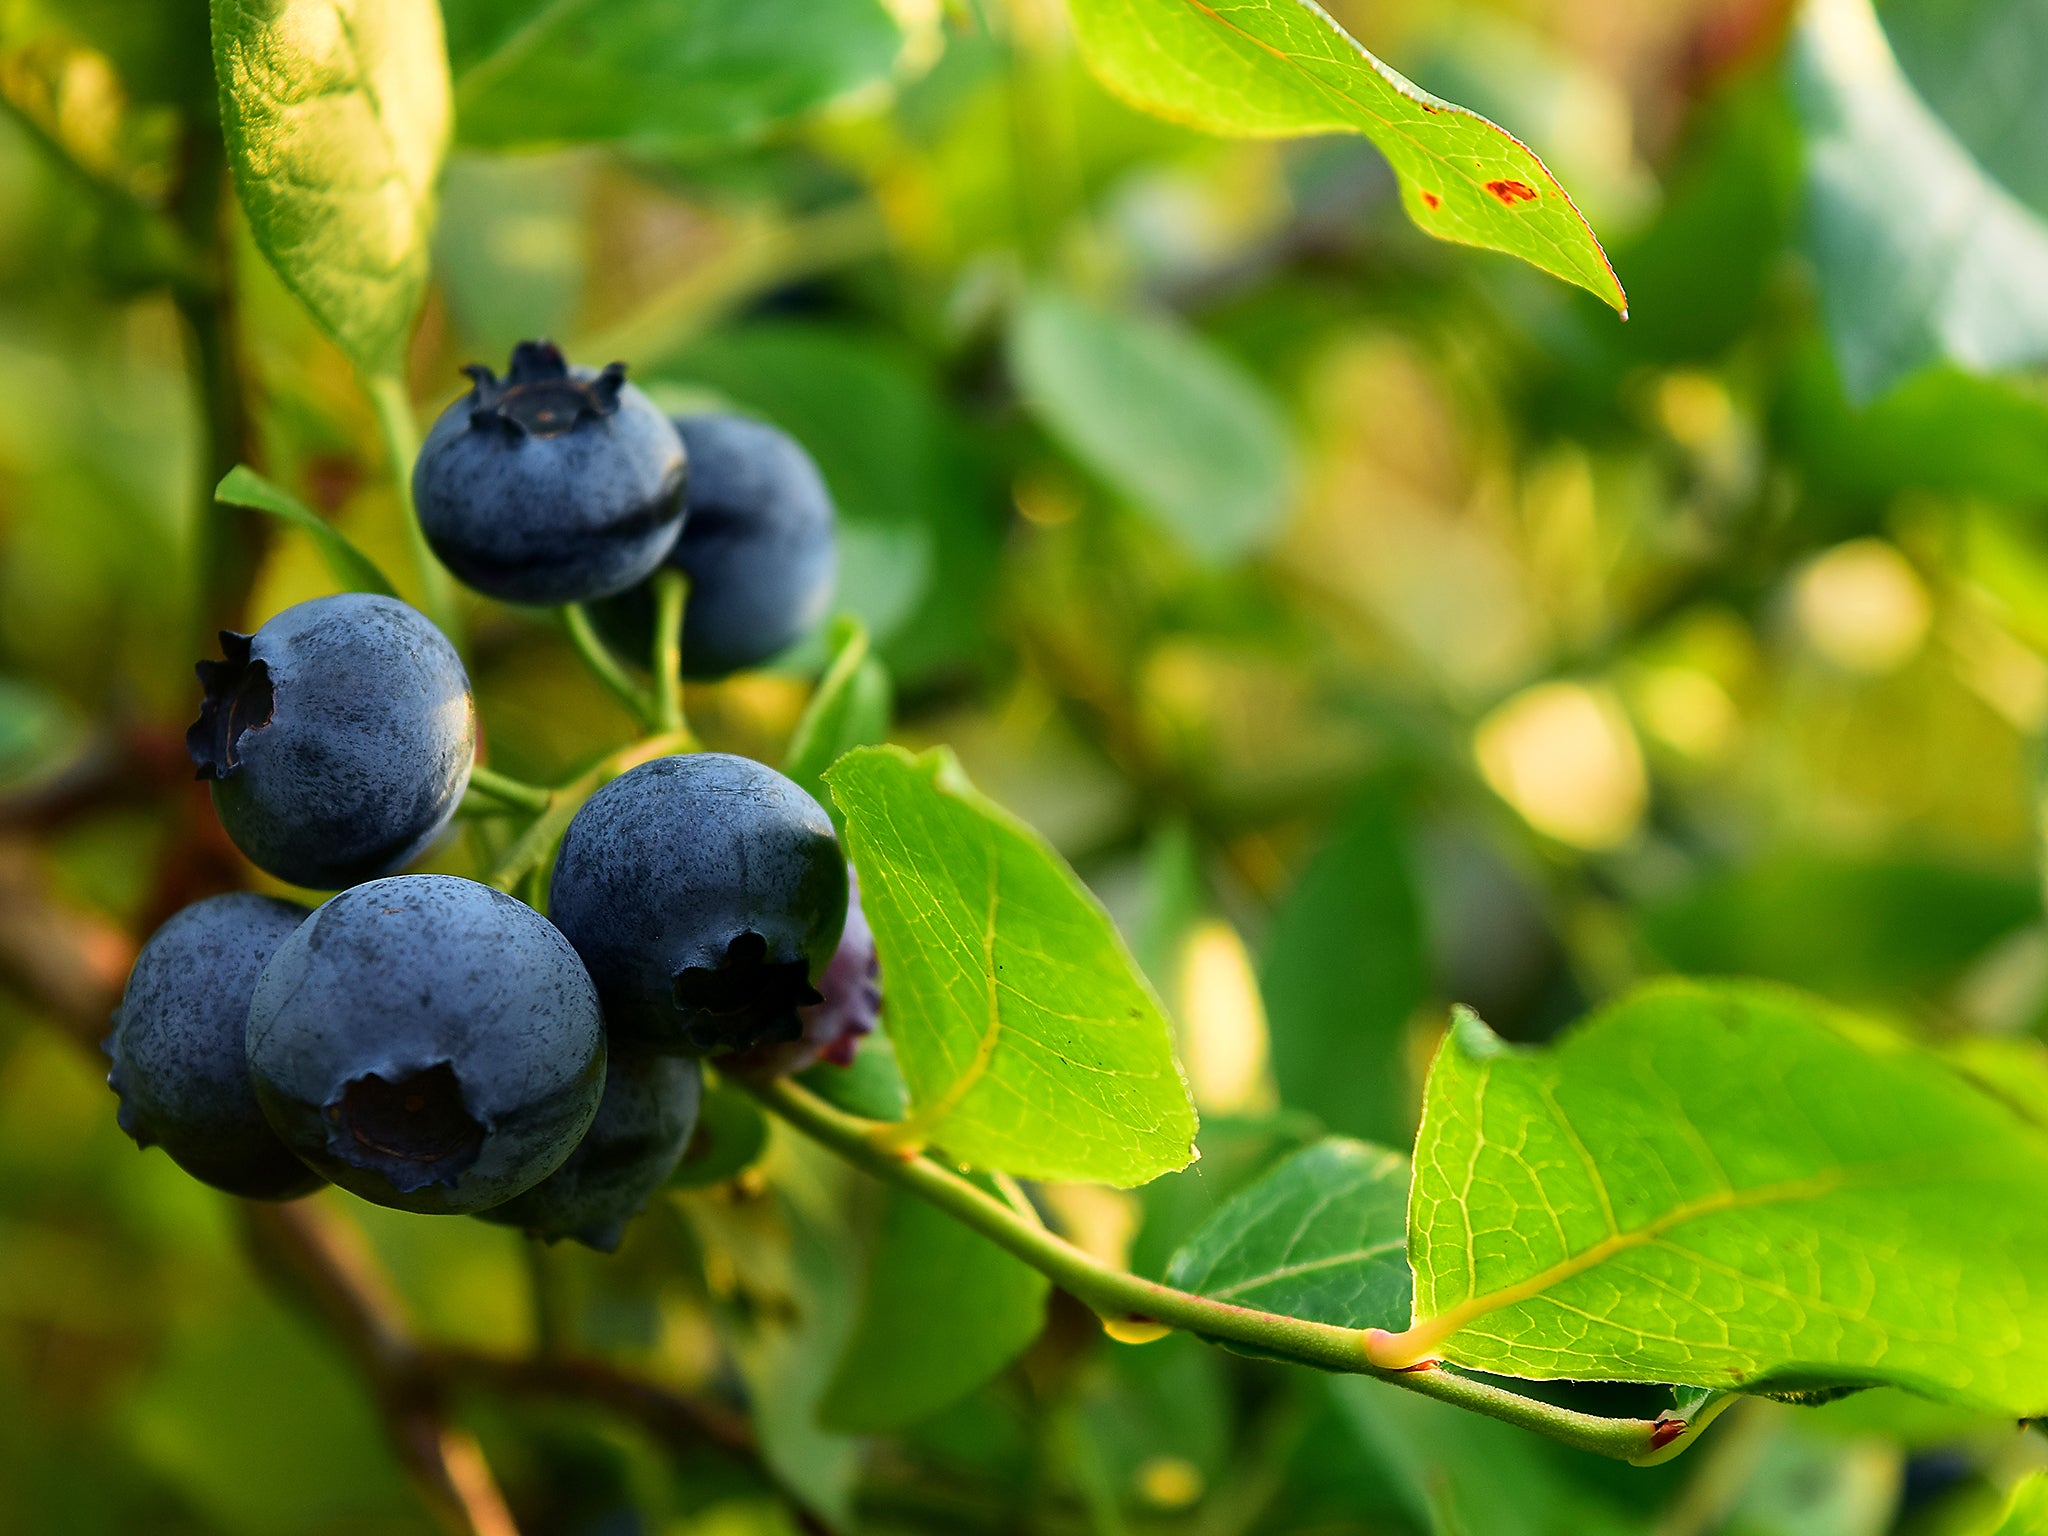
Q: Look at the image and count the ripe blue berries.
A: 7